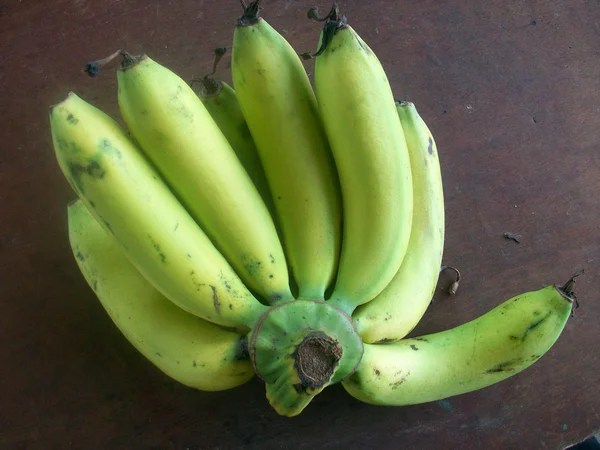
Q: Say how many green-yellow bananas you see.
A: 8